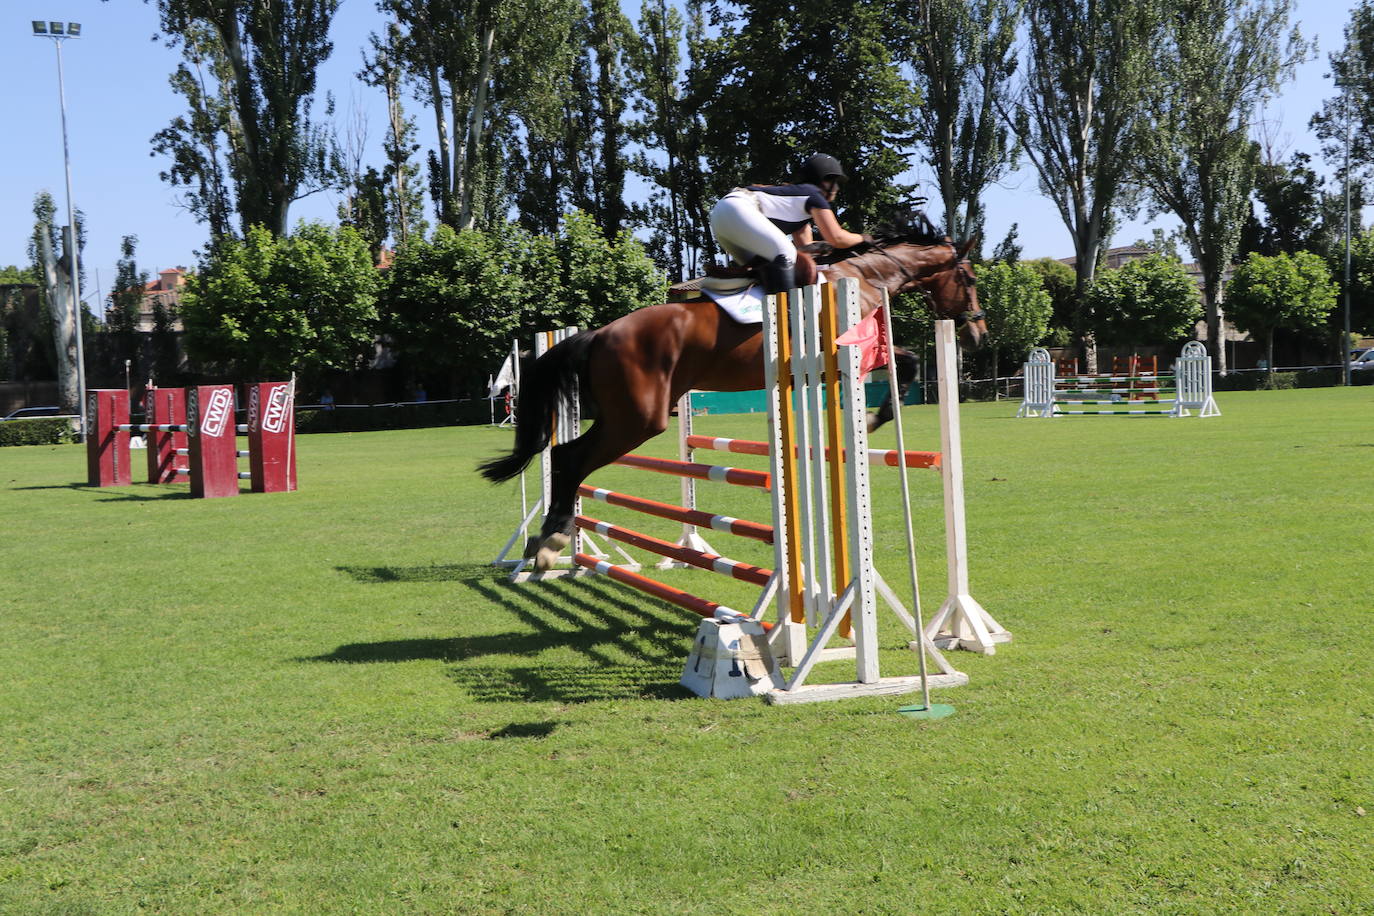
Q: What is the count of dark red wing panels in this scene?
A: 4